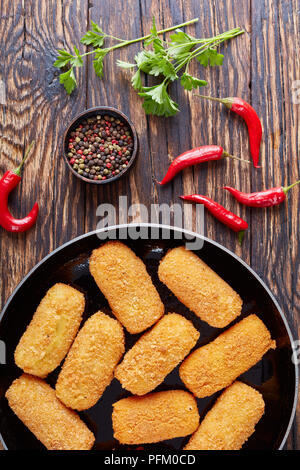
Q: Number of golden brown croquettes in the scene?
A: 9